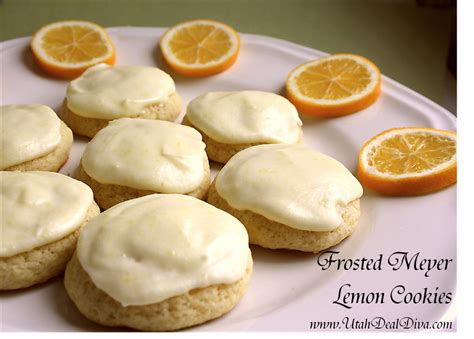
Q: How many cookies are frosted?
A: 7